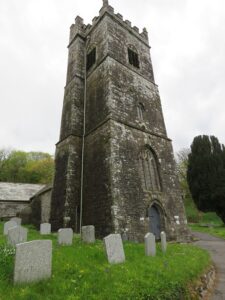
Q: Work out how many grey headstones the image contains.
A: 10